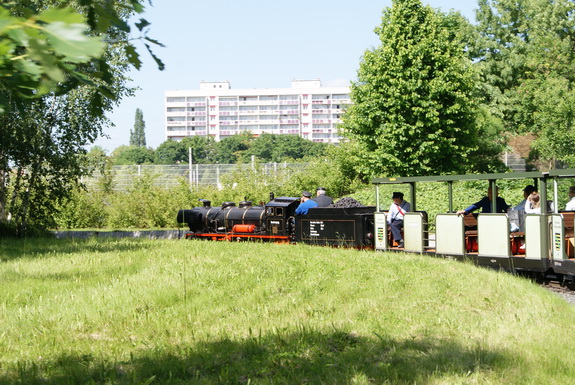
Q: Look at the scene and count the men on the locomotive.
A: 2